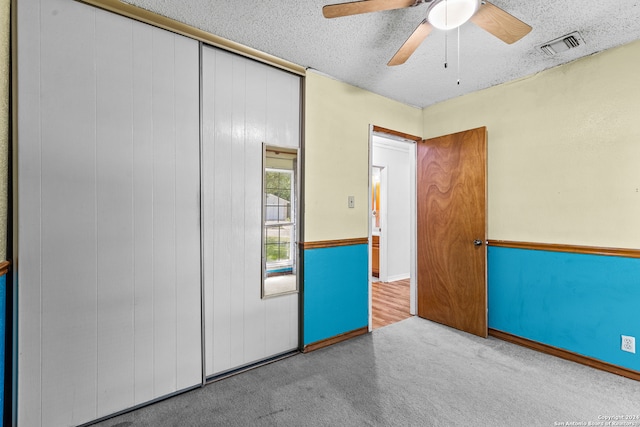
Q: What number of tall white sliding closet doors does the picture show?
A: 2